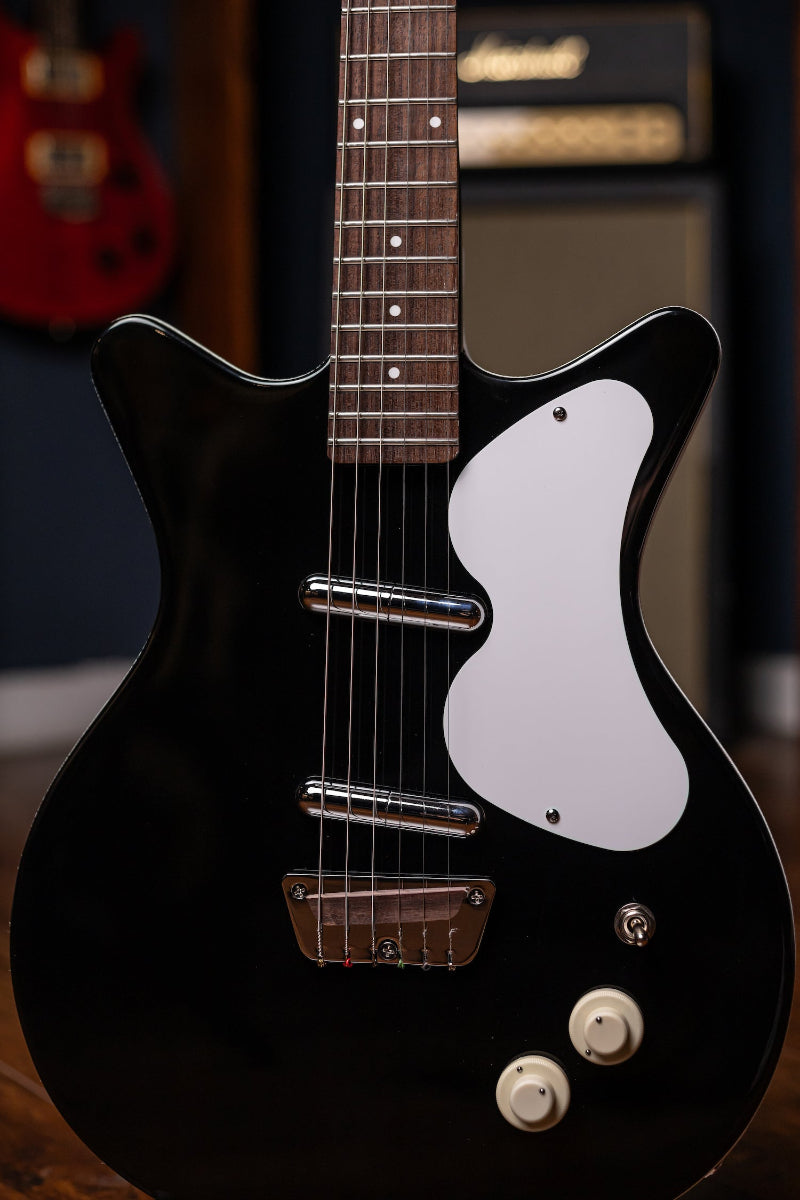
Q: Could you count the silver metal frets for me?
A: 13